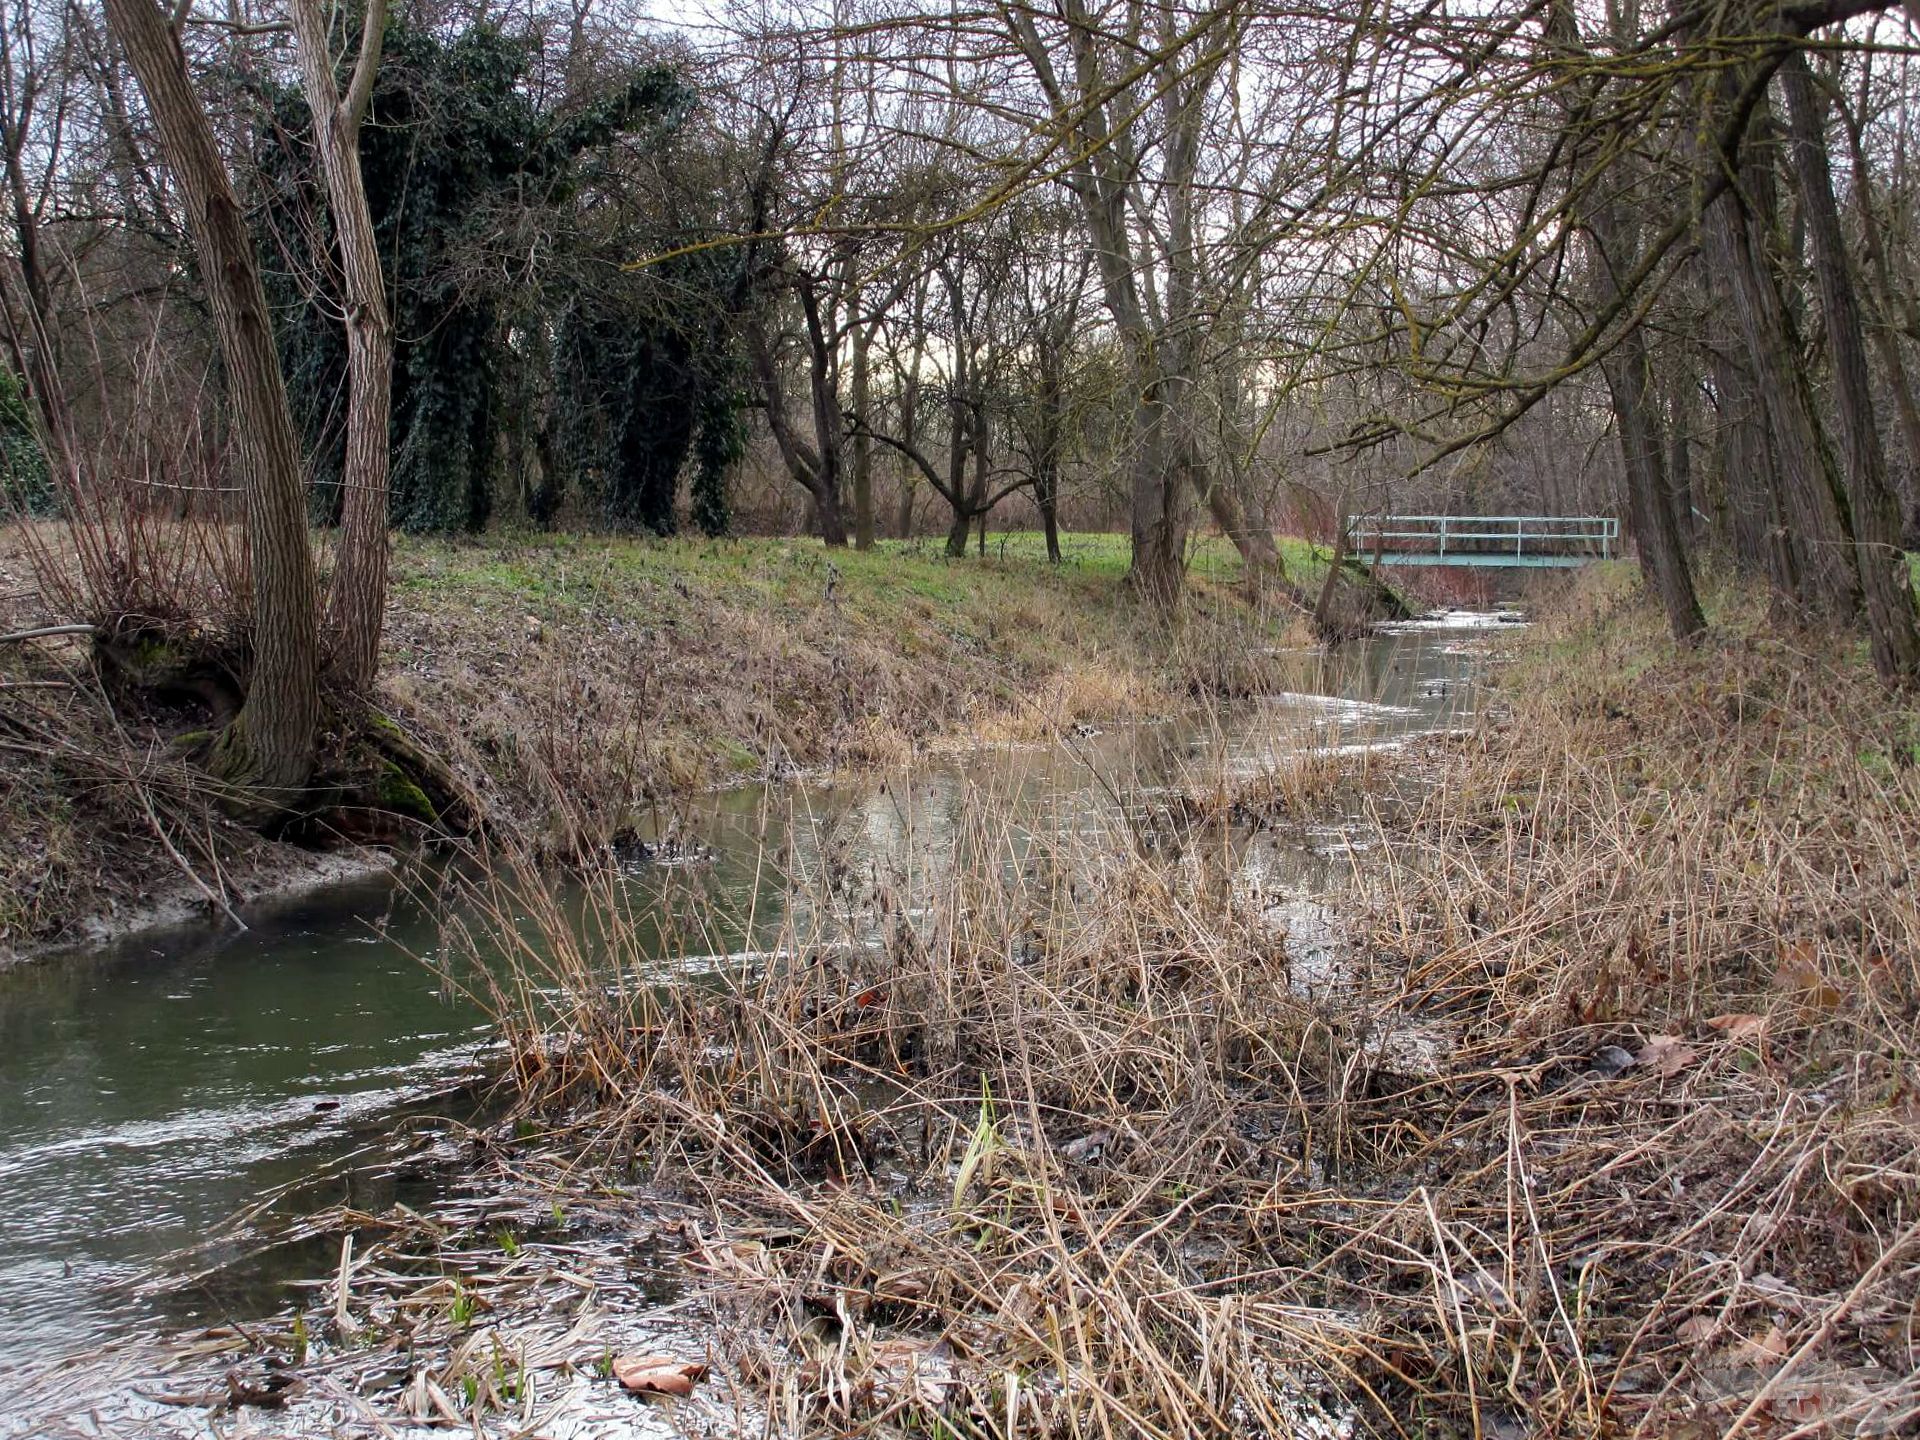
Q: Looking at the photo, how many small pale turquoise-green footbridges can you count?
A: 1